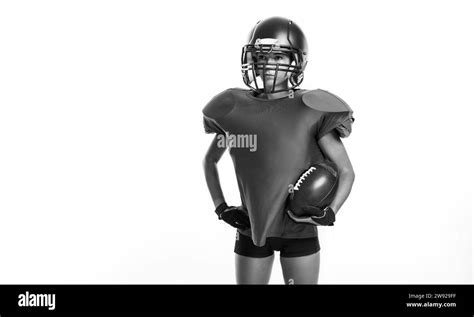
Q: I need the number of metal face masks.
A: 1